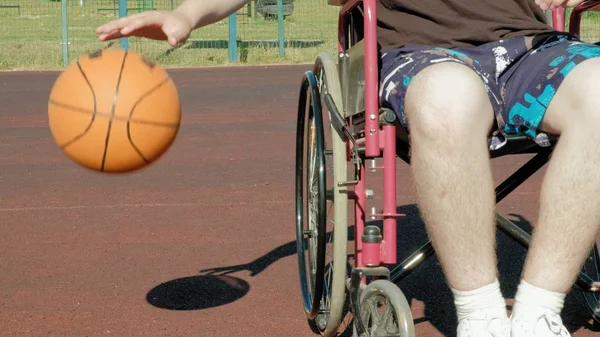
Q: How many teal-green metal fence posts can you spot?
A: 4